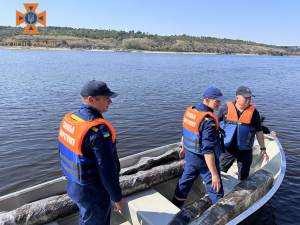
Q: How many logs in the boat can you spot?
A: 4